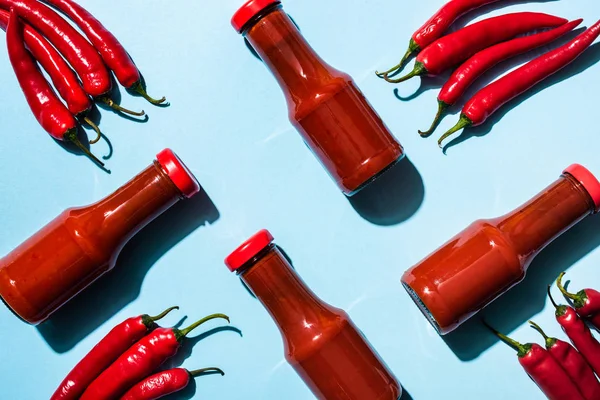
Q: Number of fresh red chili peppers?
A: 15